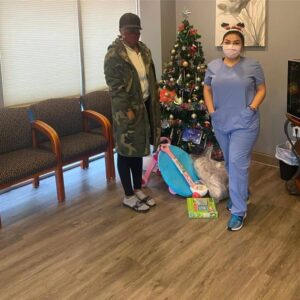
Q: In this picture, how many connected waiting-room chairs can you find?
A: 3